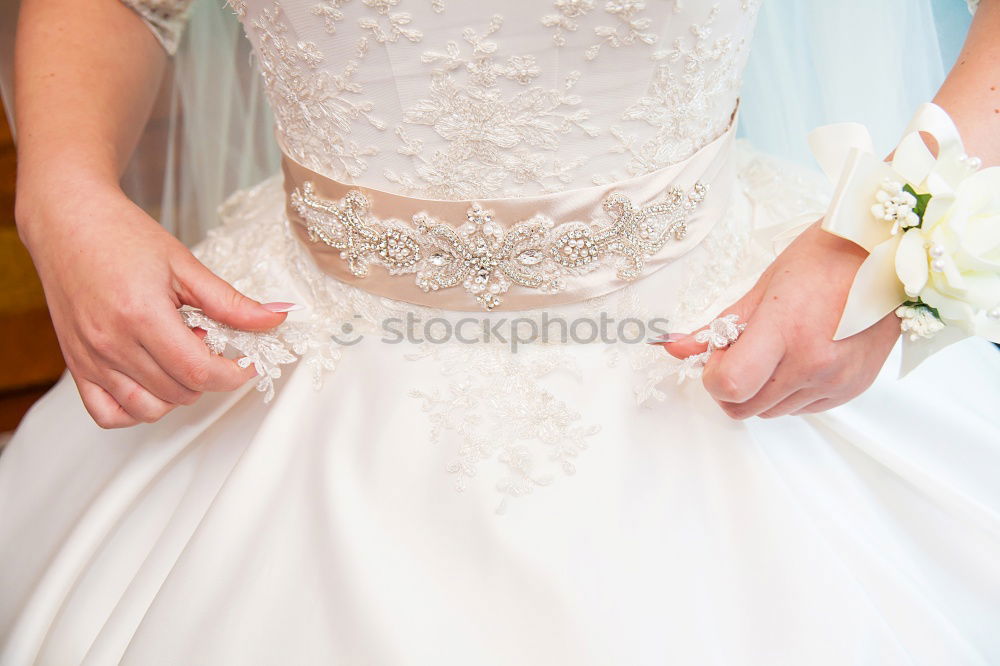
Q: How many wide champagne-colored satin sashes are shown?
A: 1